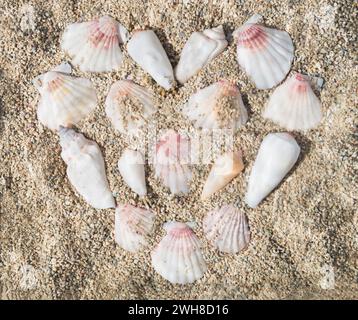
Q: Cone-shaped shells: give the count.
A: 6